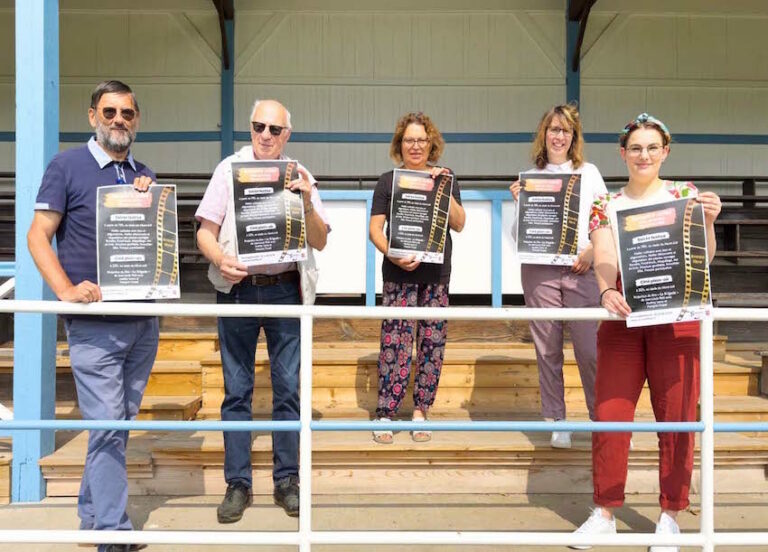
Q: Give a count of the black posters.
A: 5